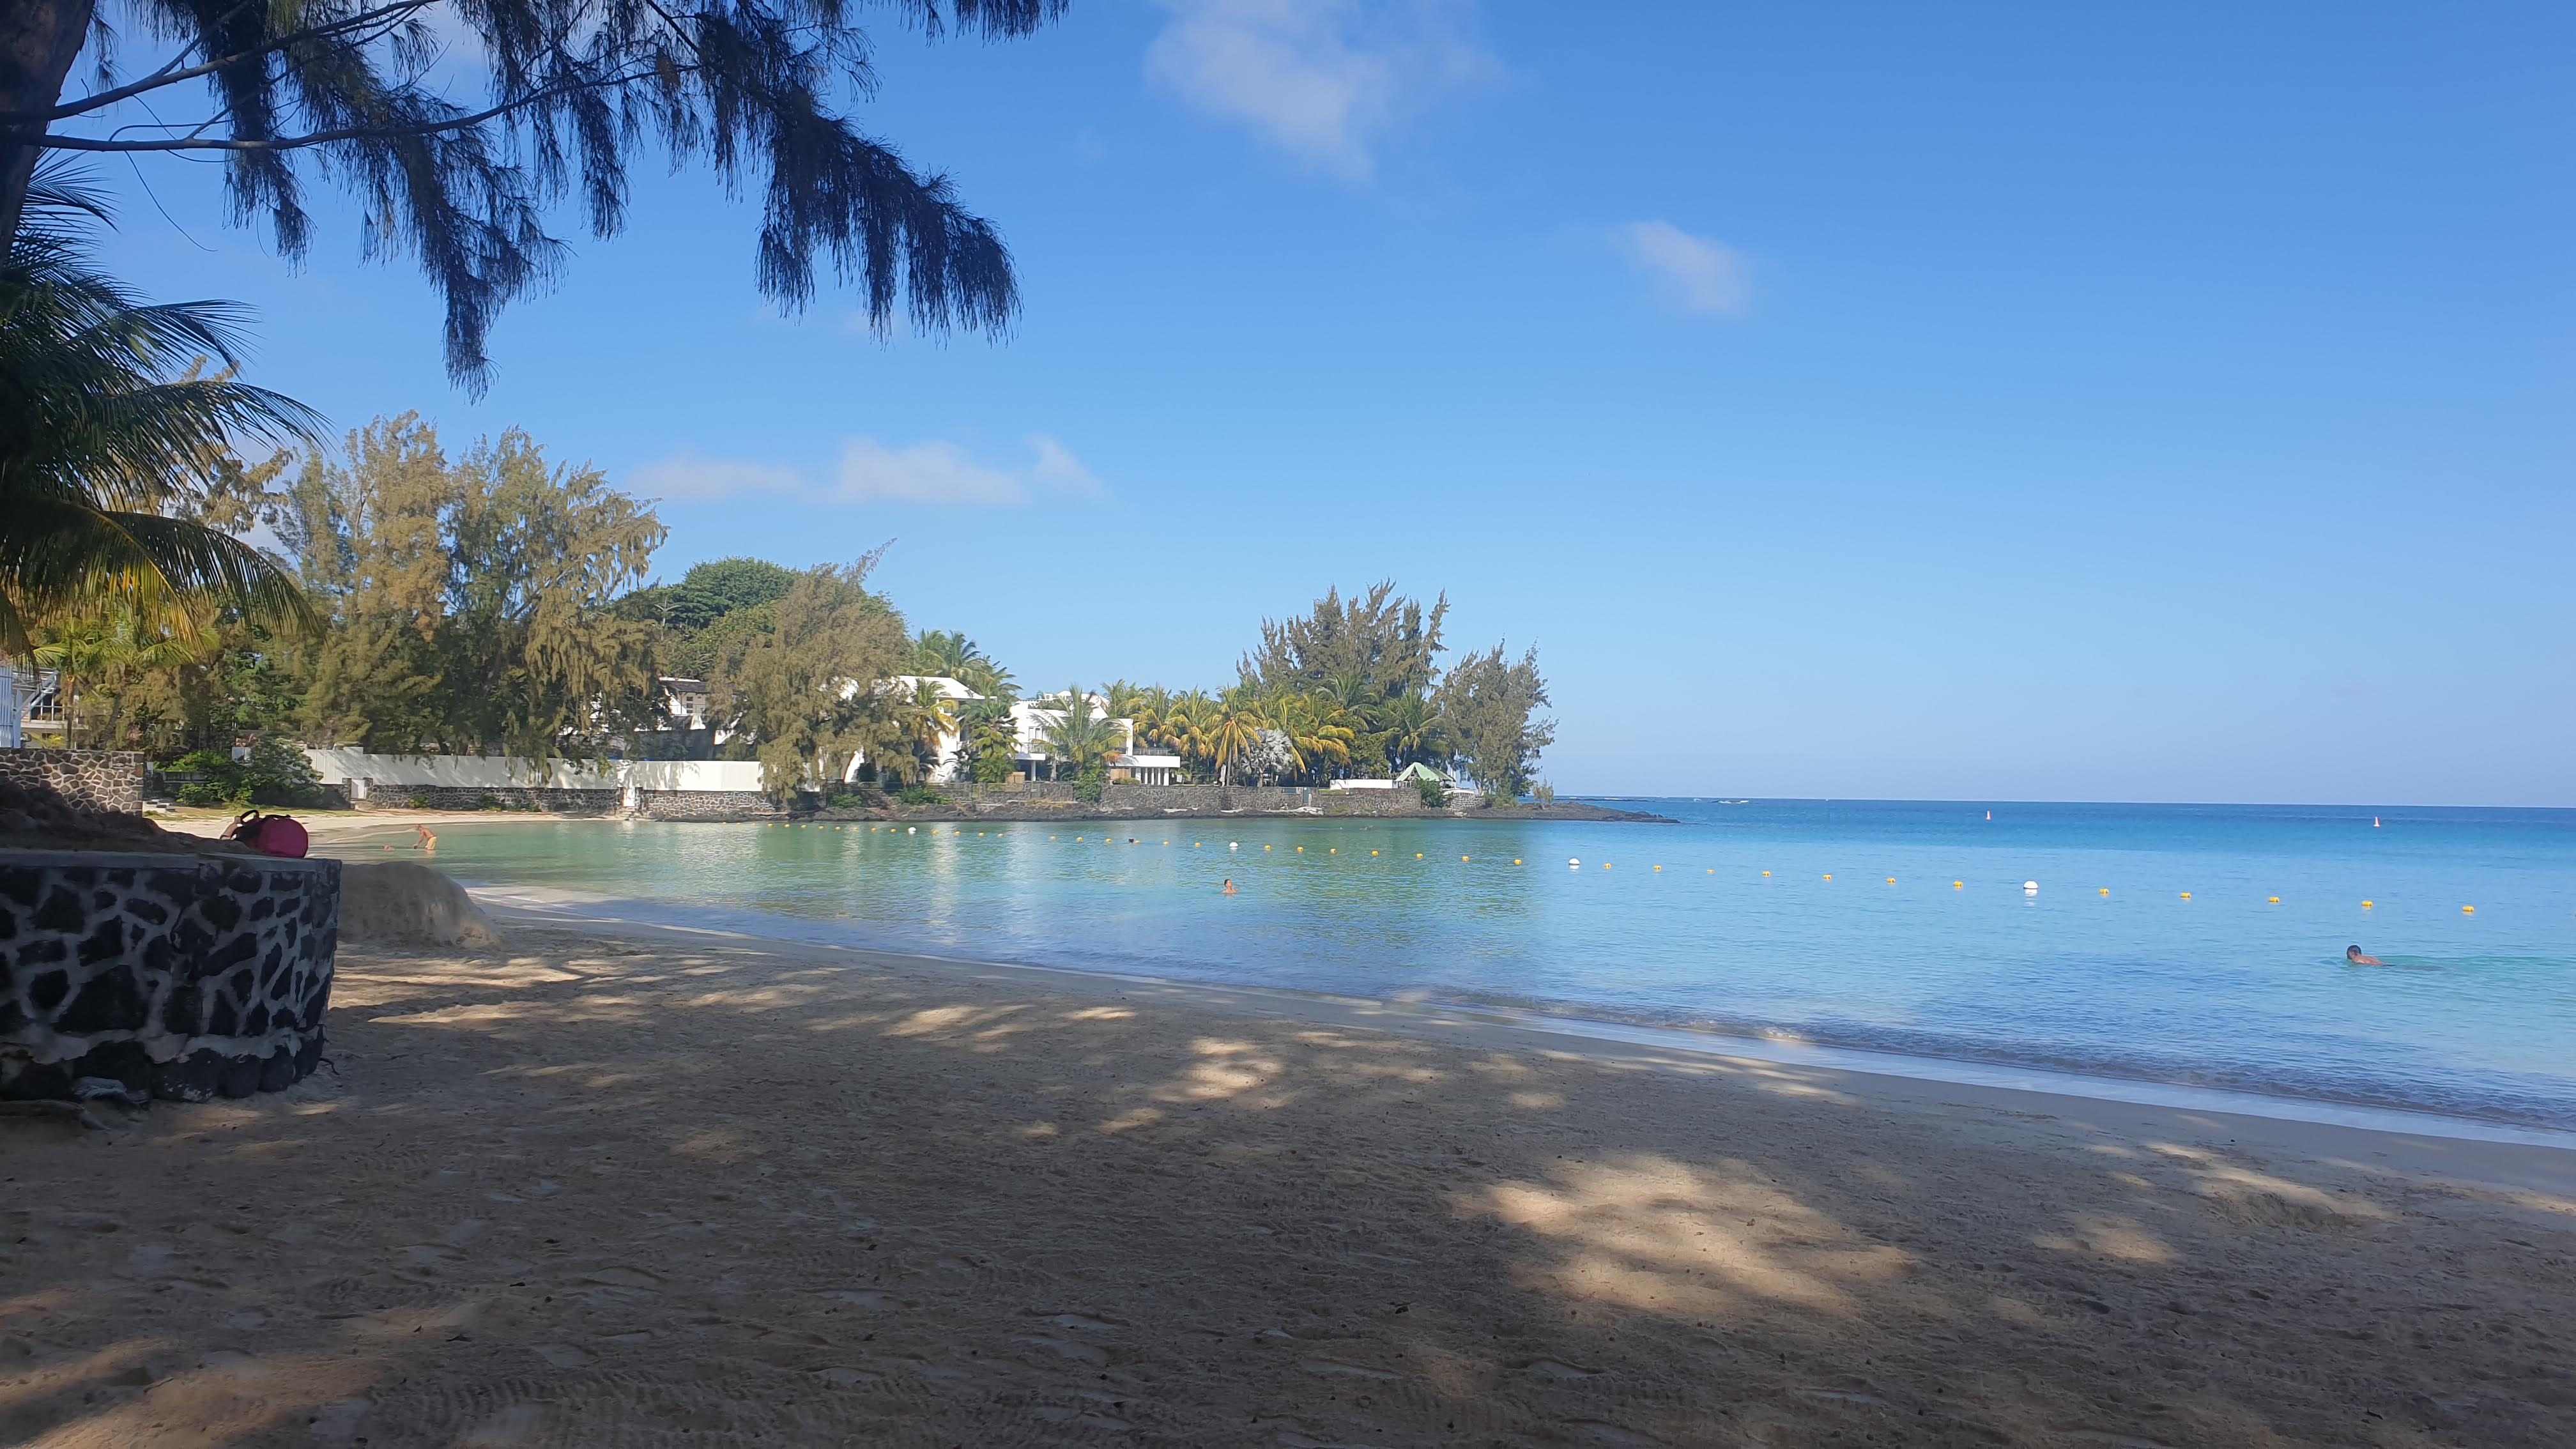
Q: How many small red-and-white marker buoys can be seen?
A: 2